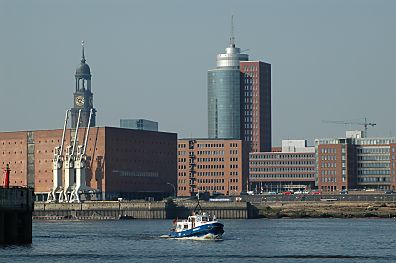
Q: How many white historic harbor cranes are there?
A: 3